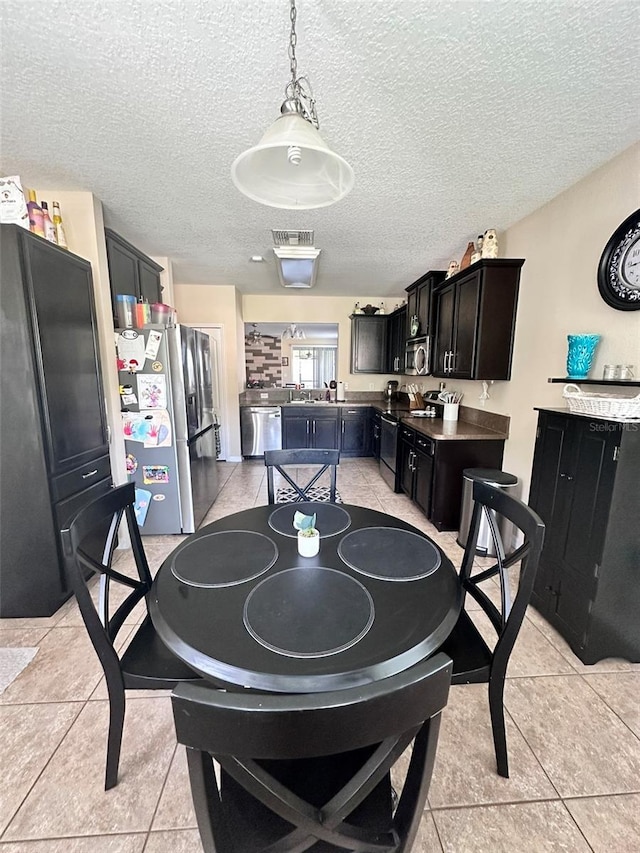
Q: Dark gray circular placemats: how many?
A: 4